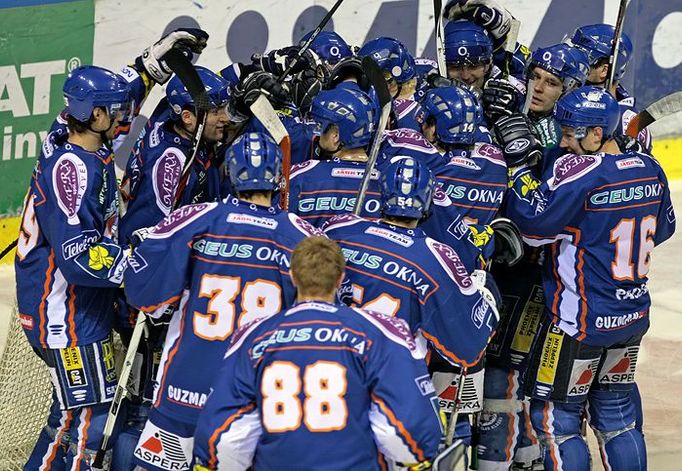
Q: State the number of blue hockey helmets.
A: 12